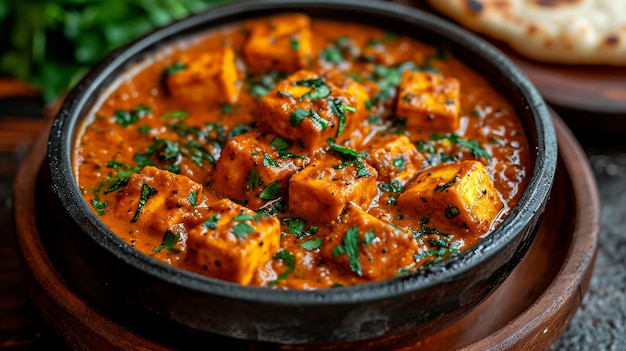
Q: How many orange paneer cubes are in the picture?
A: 11